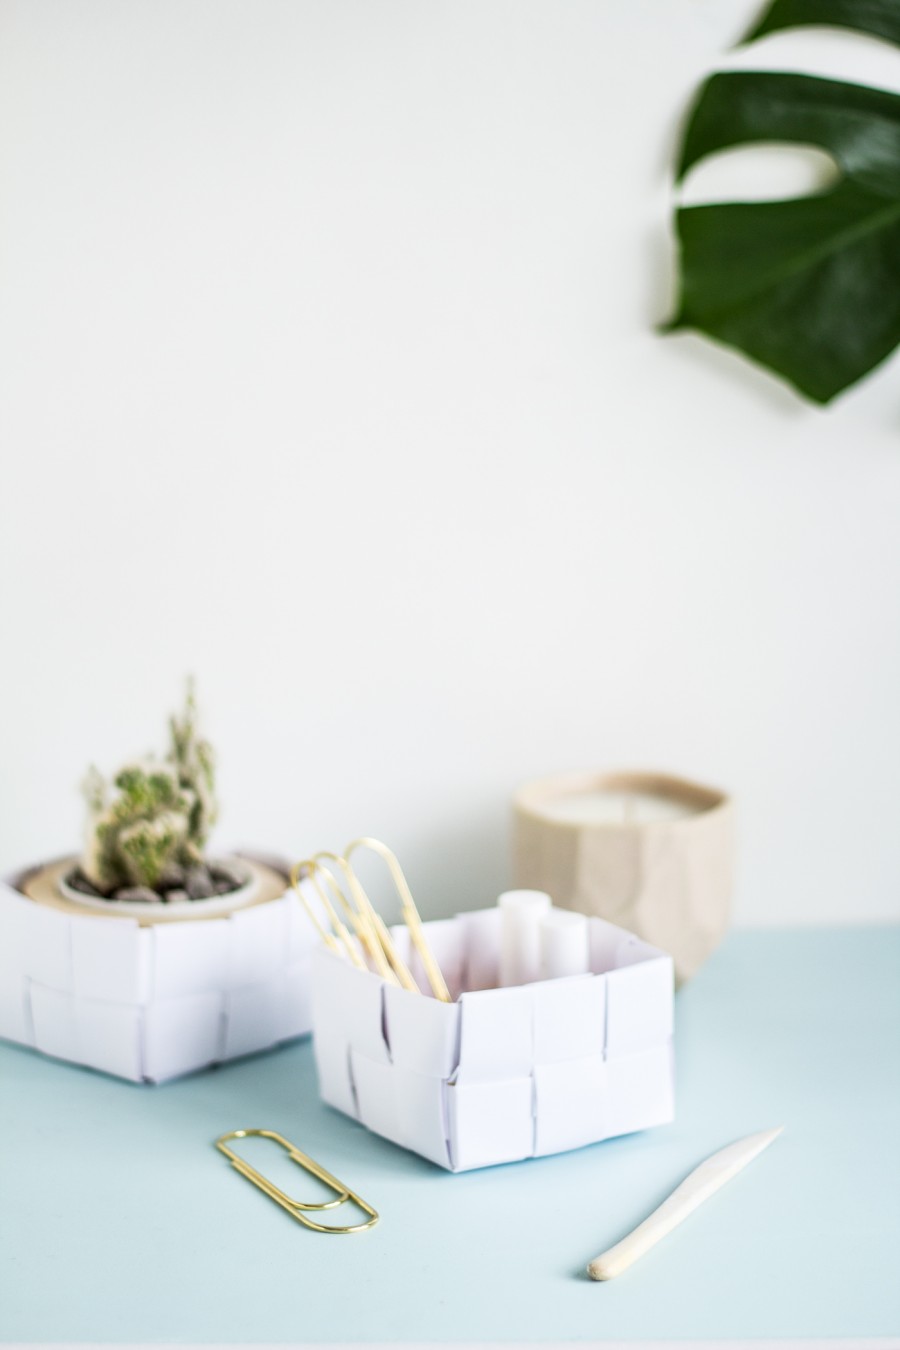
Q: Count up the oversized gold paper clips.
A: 4